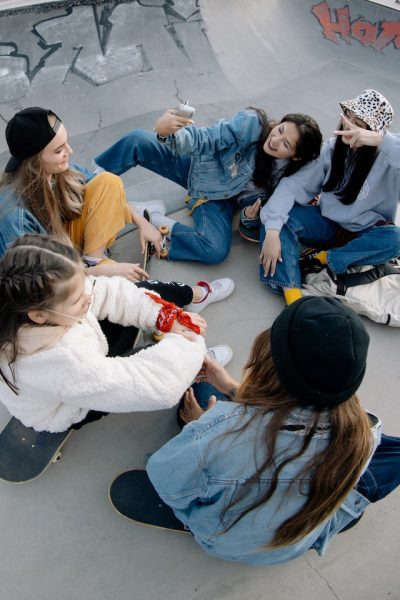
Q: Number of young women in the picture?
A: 5